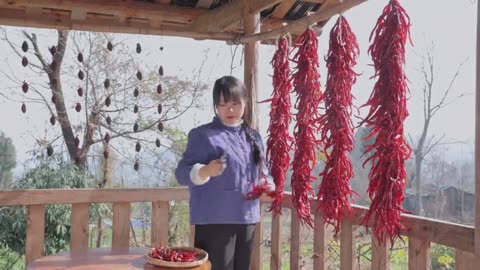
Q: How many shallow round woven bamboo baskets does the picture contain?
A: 1